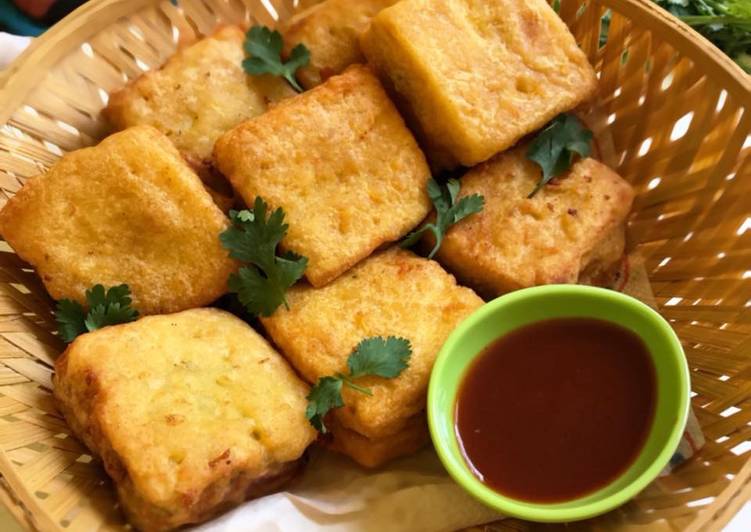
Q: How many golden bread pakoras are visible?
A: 8